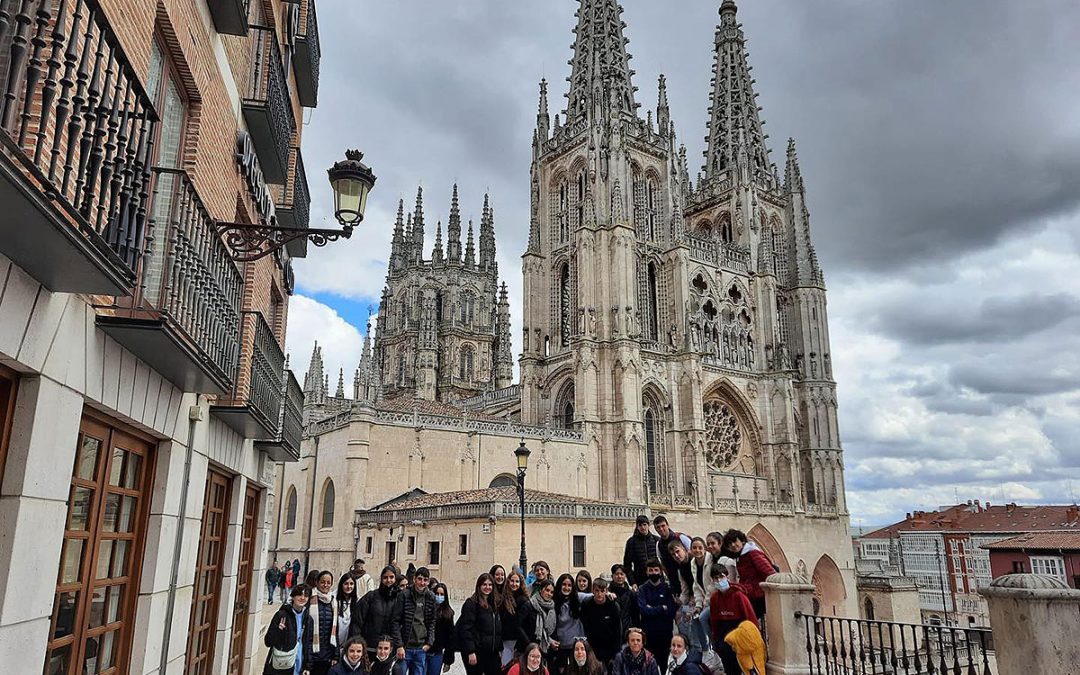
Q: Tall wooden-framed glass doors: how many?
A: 3